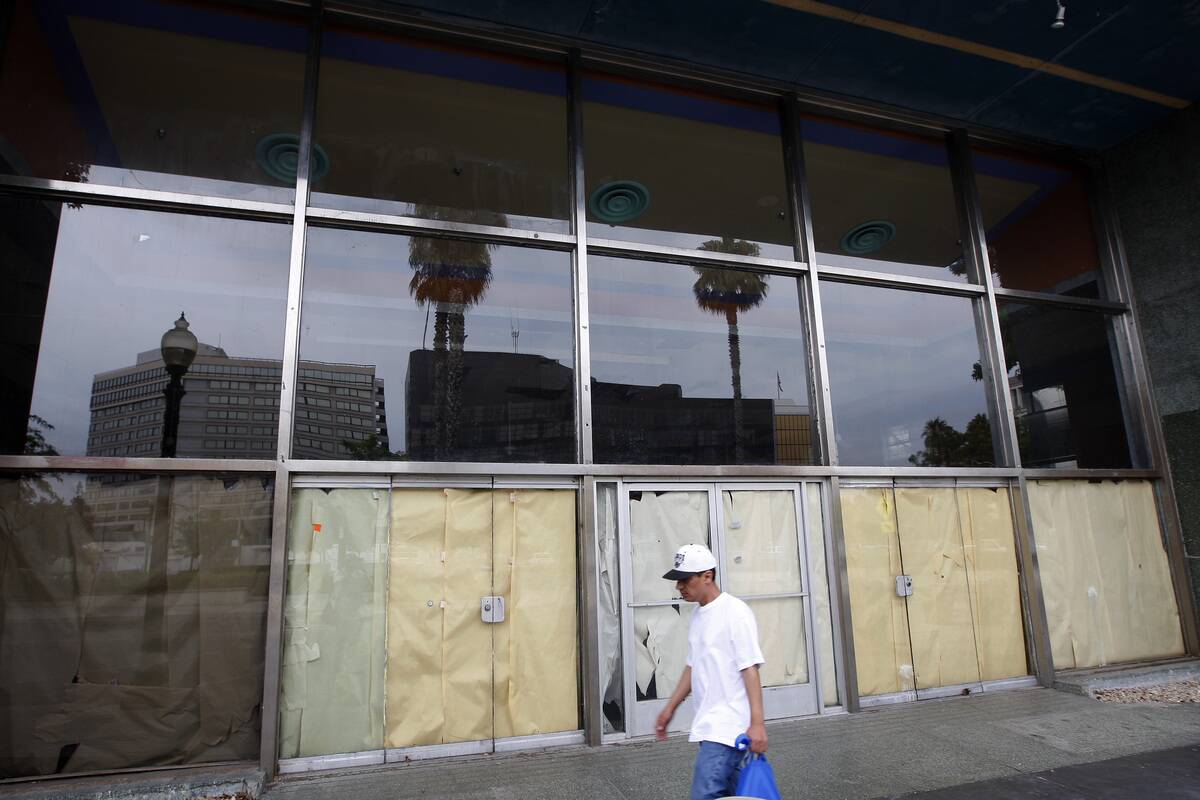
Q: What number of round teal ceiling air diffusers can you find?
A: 3